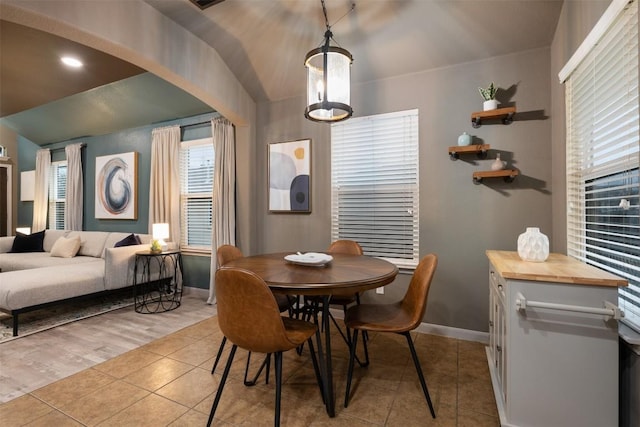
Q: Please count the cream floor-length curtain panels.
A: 4